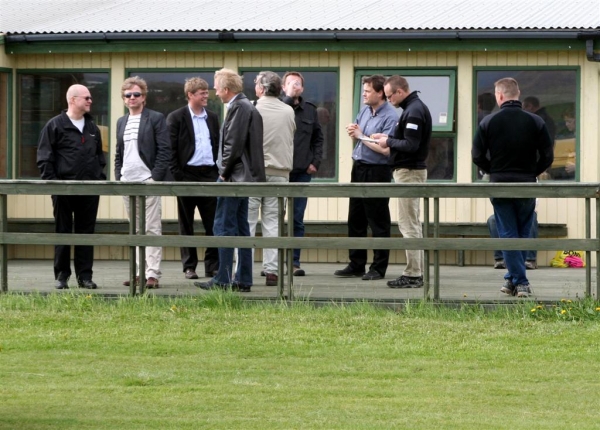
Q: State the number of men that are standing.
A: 9